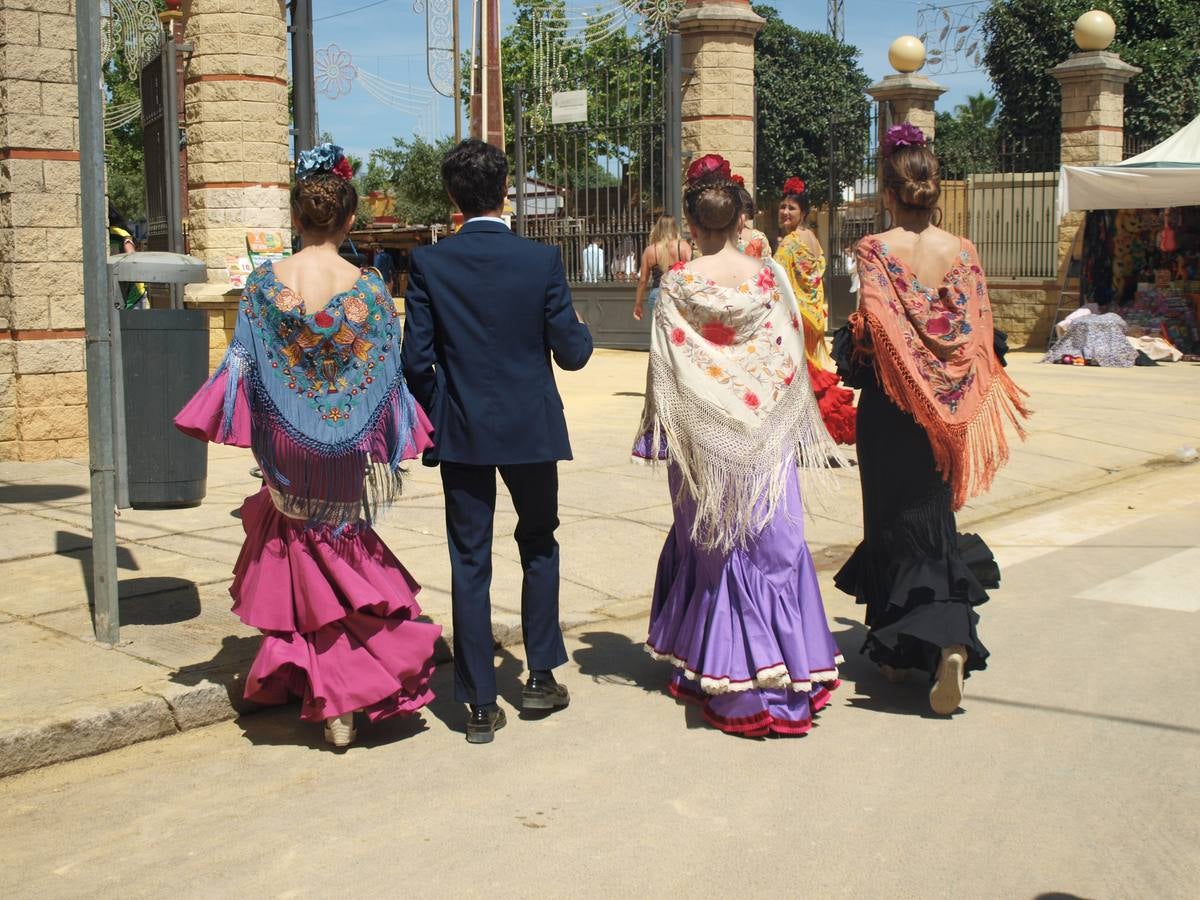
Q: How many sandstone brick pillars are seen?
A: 5